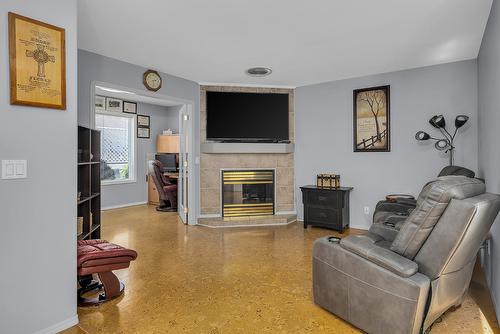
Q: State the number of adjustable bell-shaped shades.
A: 5